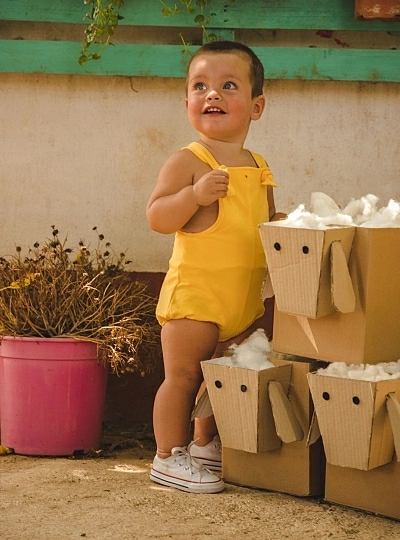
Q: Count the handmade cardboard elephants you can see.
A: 3